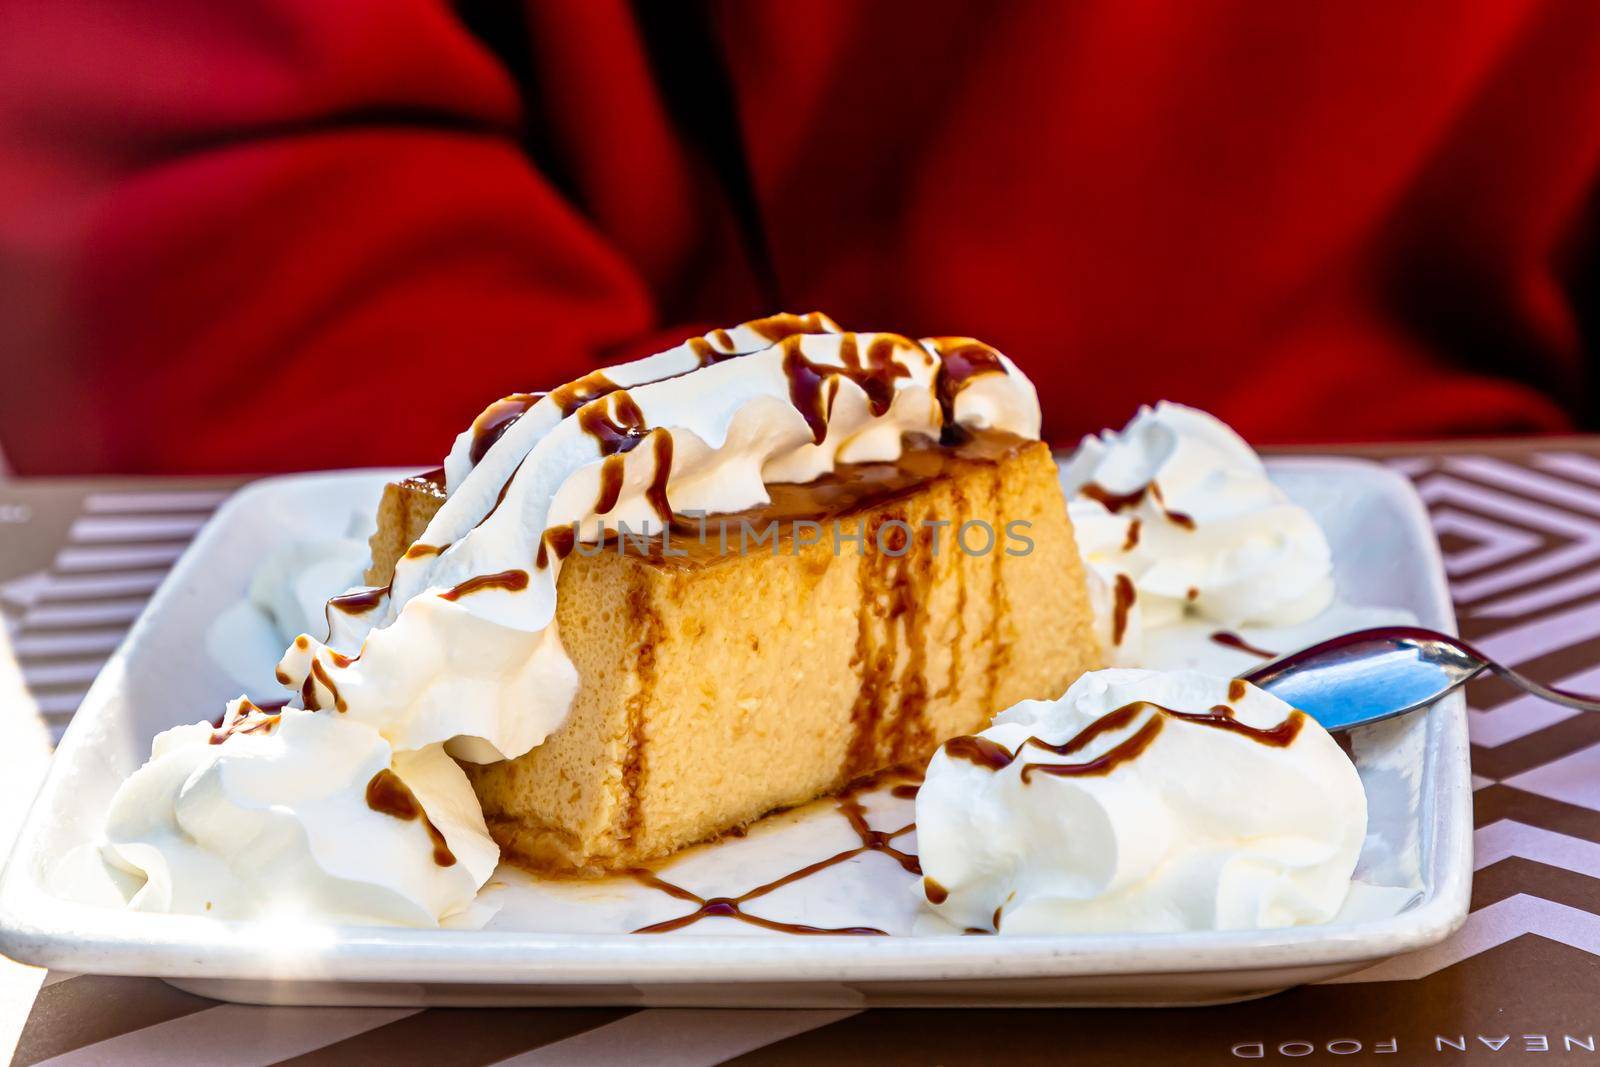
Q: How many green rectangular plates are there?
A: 0